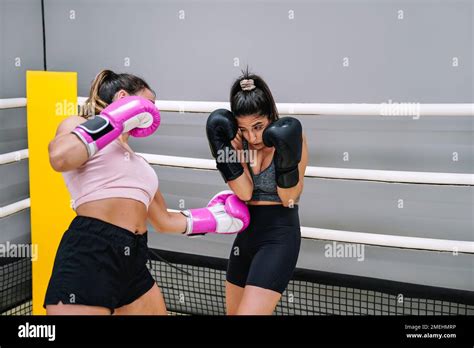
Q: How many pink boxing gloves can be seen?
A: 2